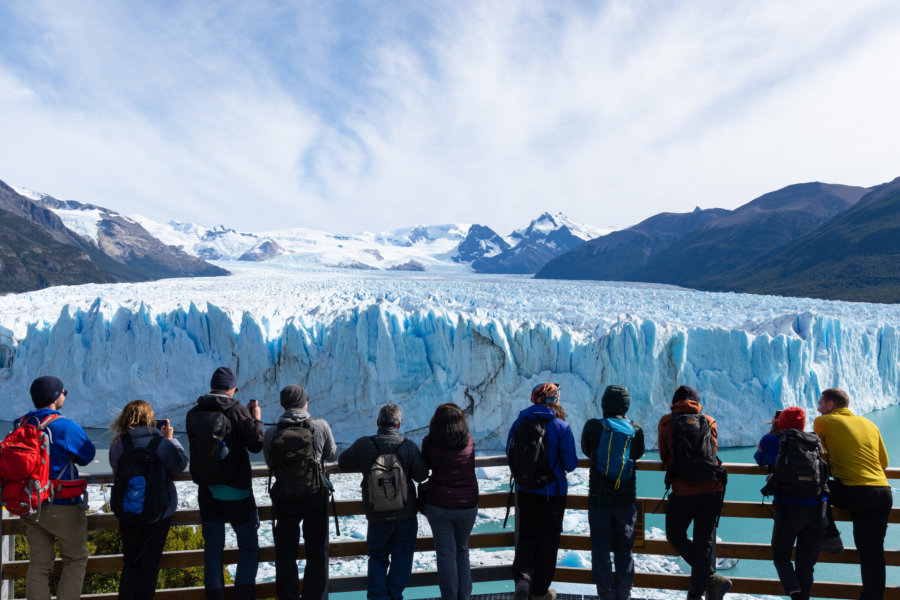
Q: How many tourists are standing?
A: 11